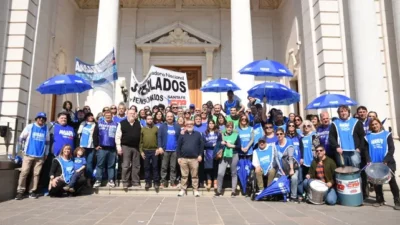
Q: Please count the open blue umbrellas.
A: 5